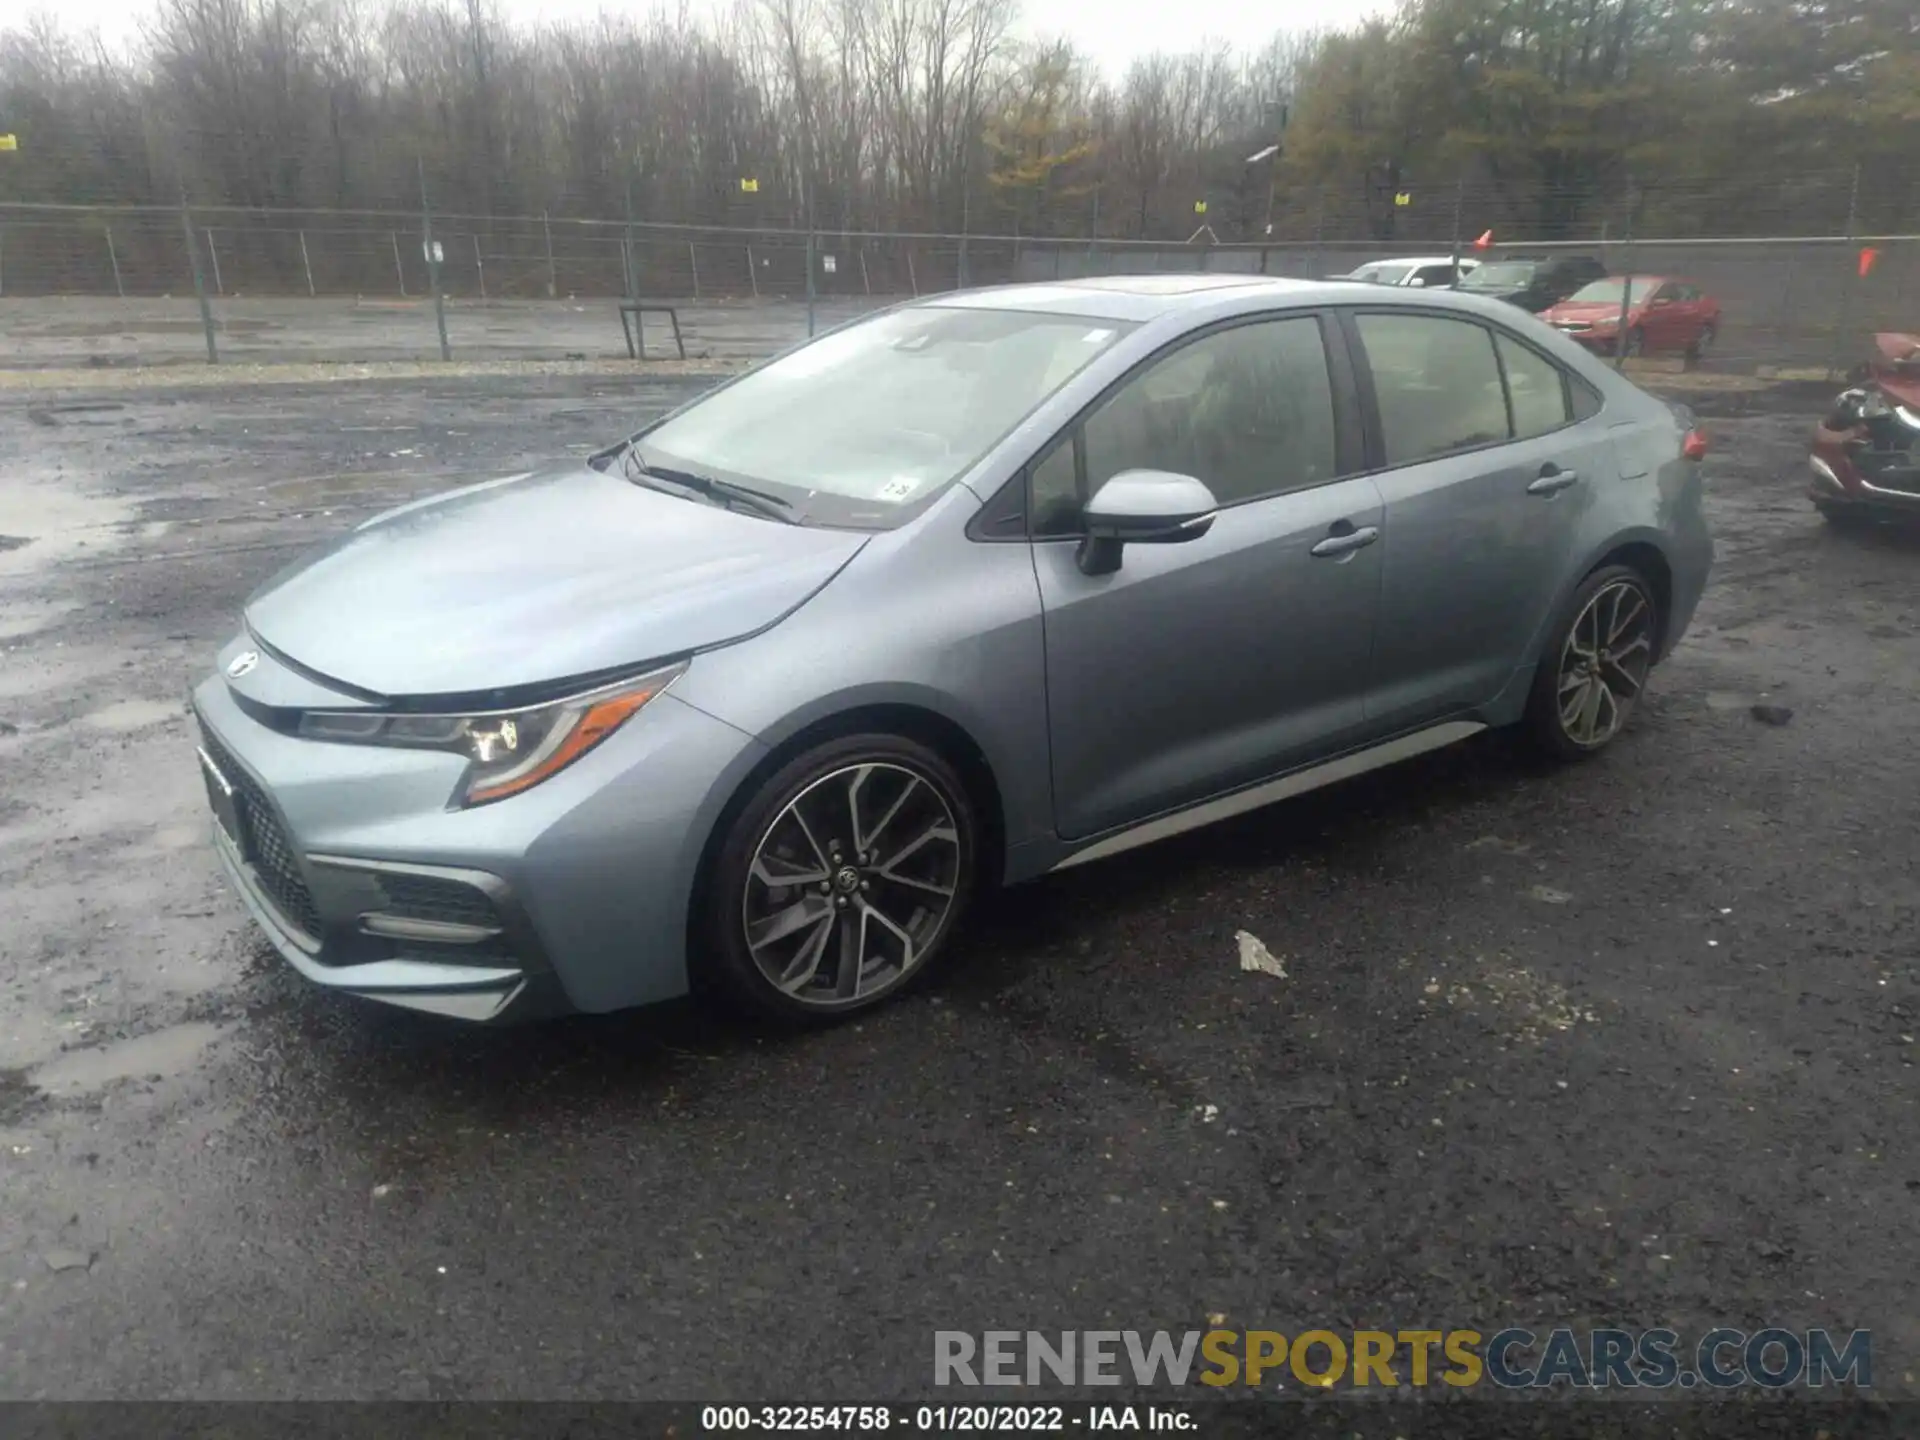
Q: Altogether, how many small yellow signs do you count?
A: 4